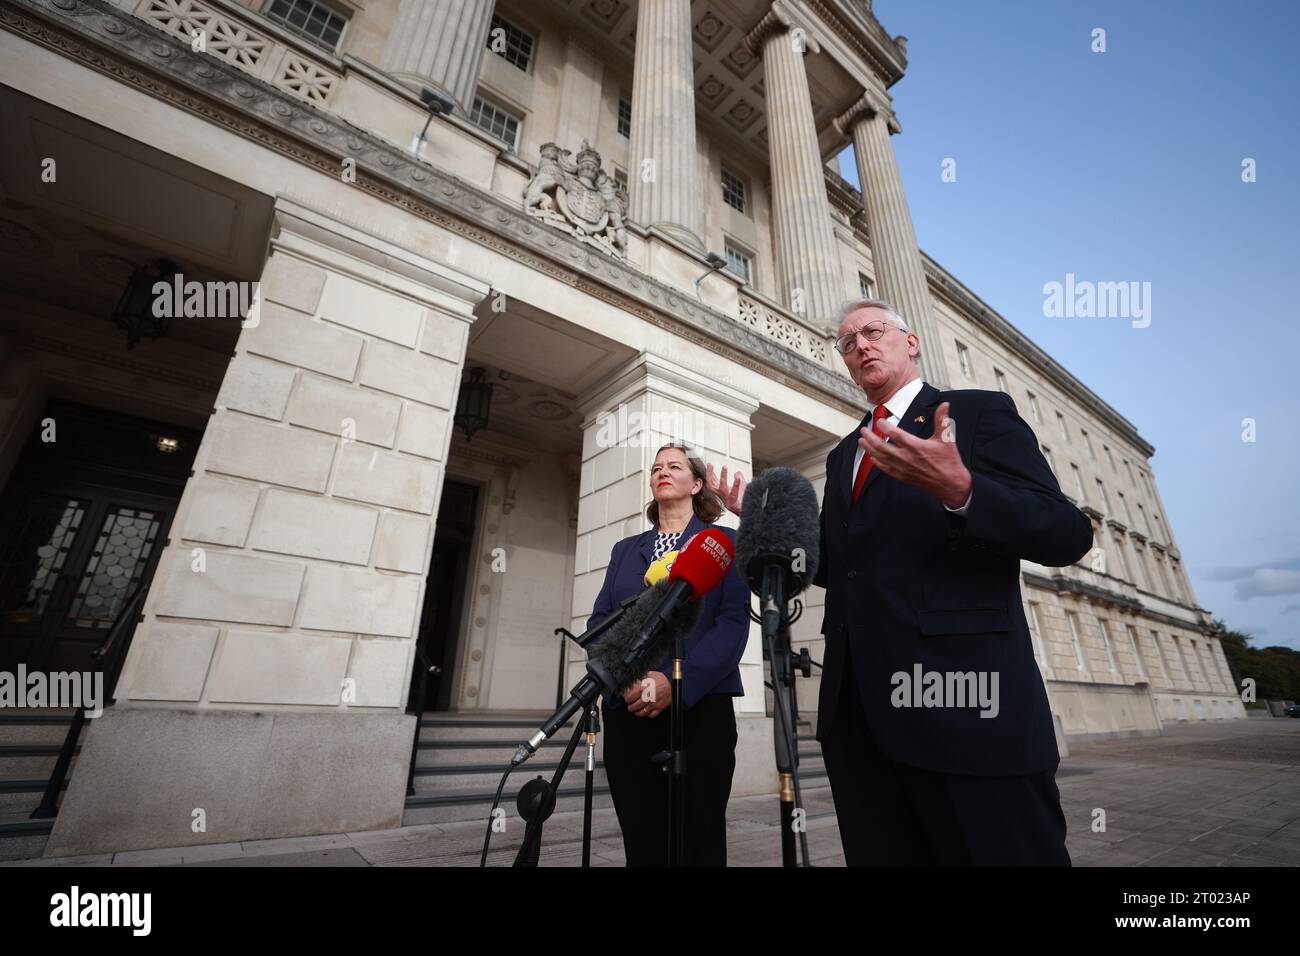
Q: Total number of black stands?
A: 4